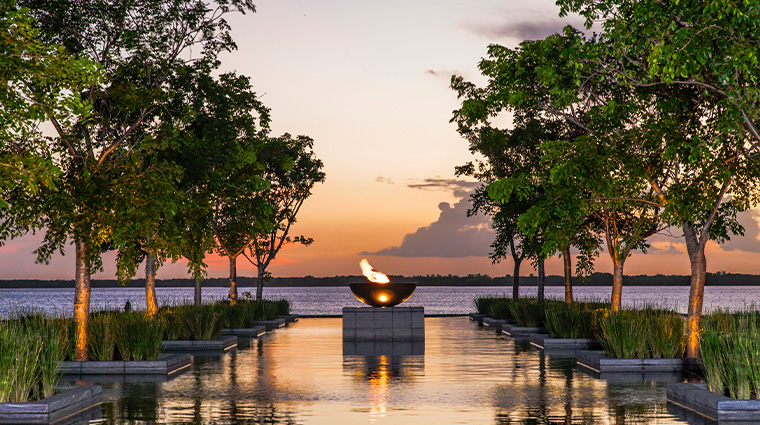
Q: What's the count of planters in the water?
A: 12